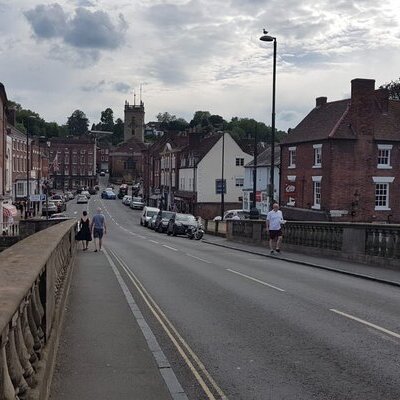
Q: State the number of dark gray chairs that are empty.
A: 0